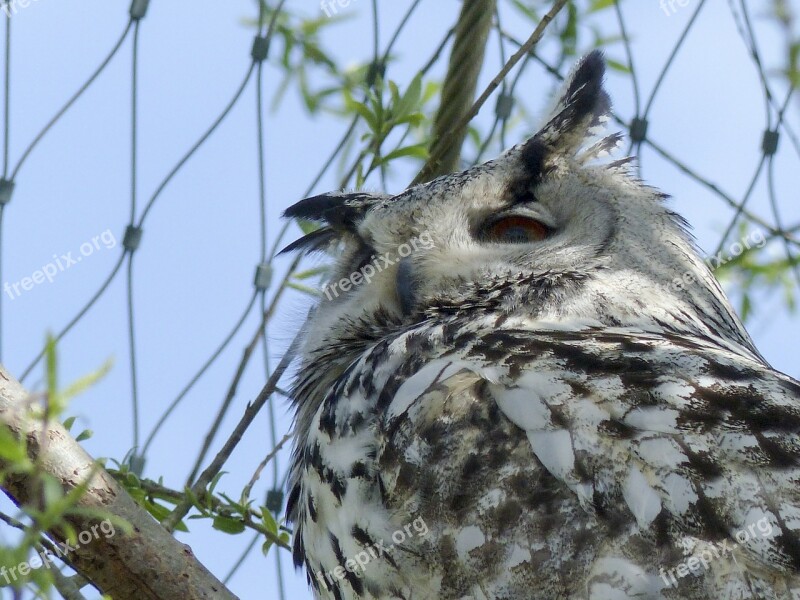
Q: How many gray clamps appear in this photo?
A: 11